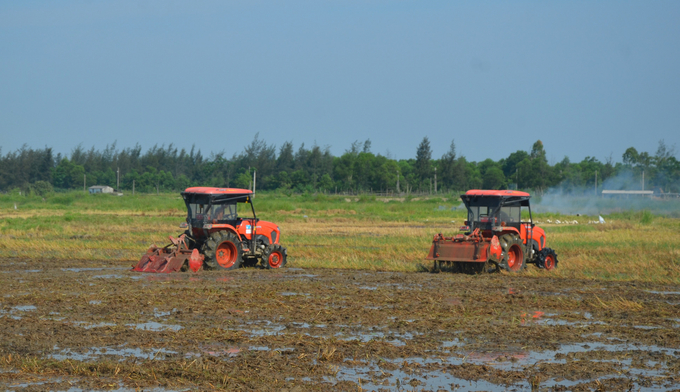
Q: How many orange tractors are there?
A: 2